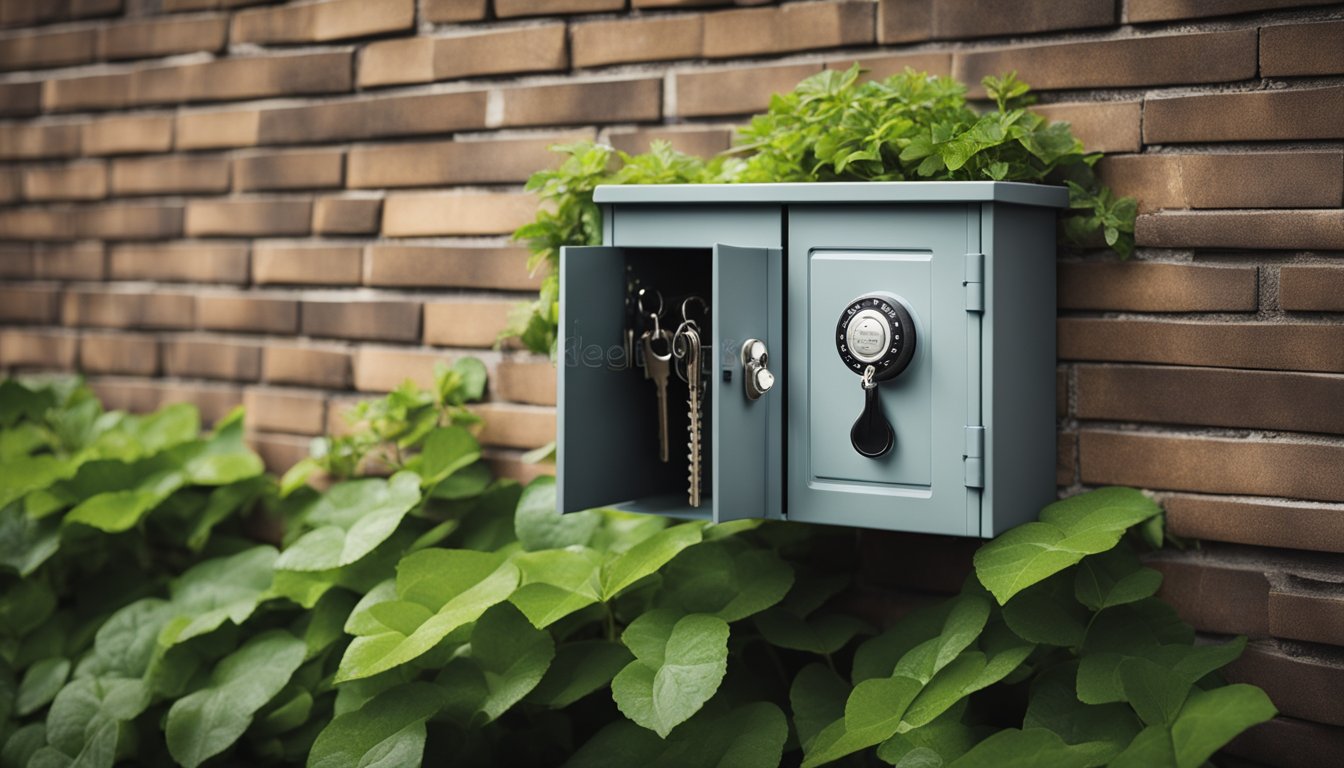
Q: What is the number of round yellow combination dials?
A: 0